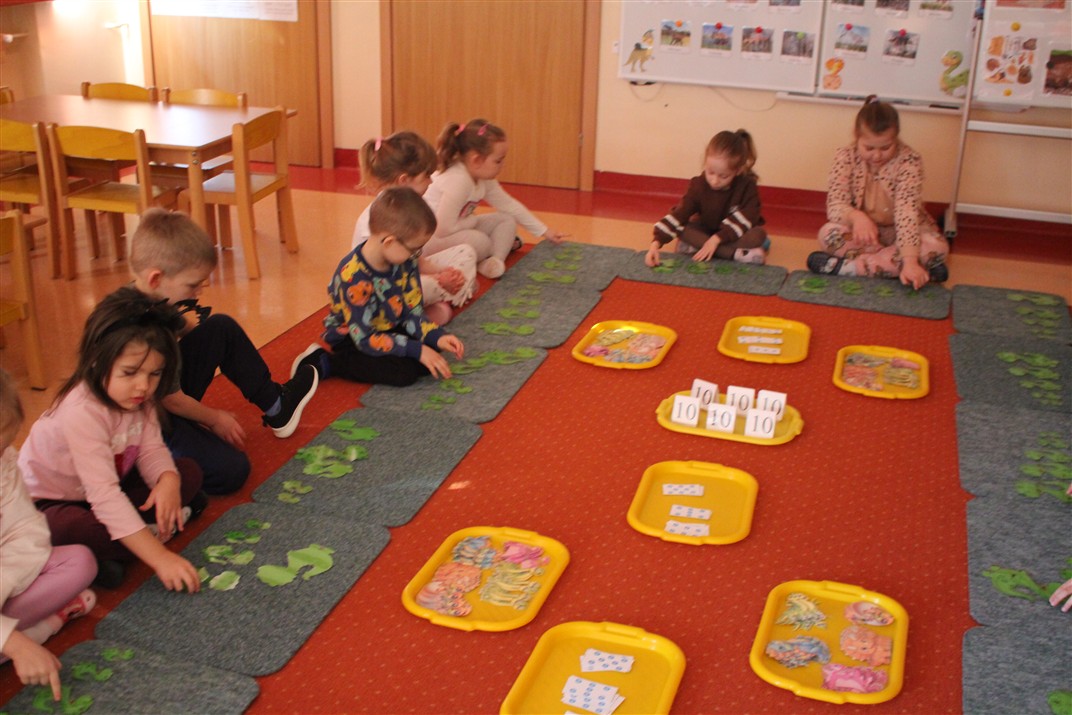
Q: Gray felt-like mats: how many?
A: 13